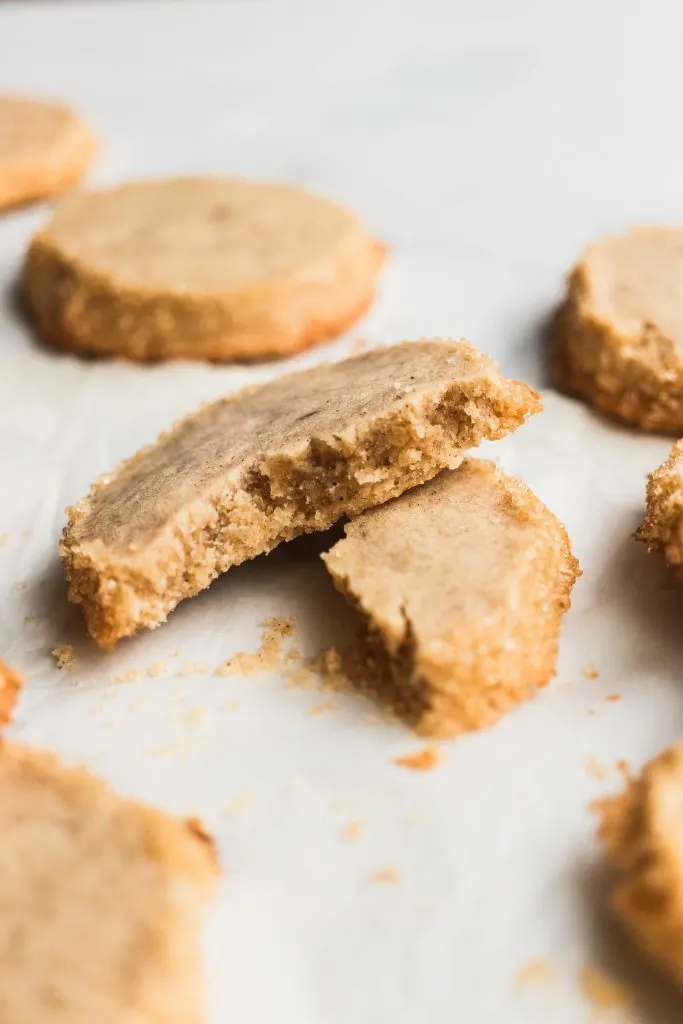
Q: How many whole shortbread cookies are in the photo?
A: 1